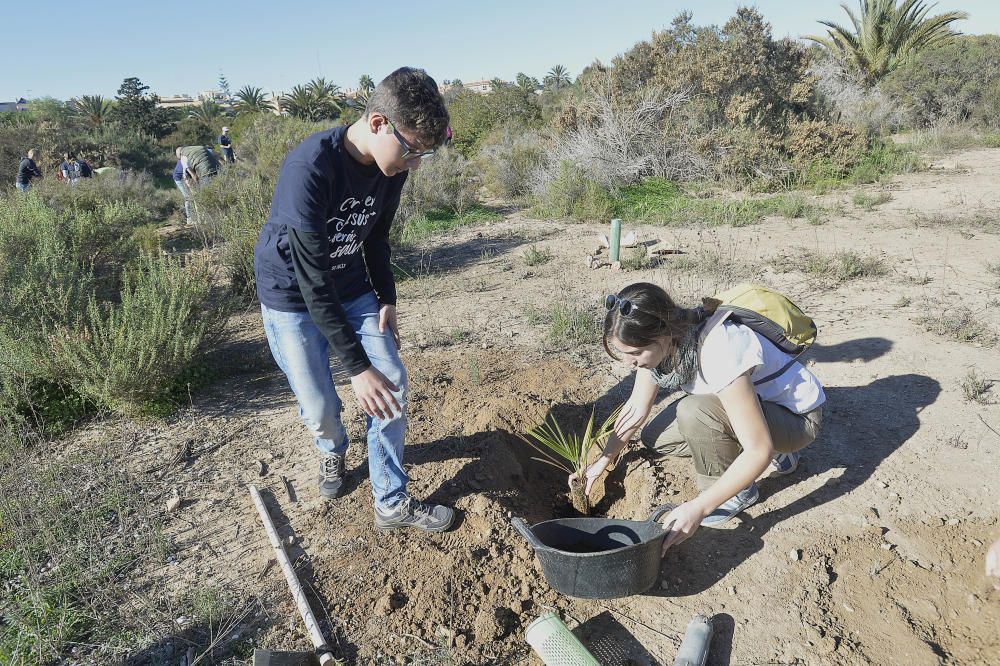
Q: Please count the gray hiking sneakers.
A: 2